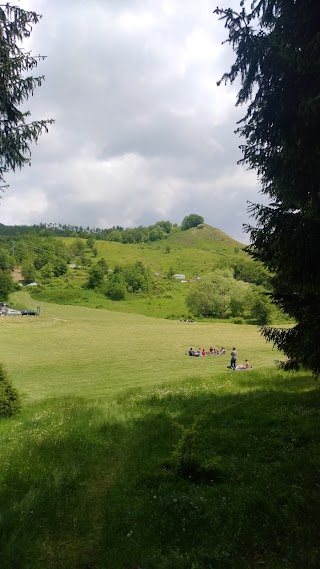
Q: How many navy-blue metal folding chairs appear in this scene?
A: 0